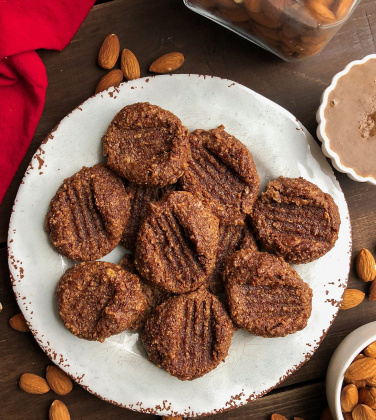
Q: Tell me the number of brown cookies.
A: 11